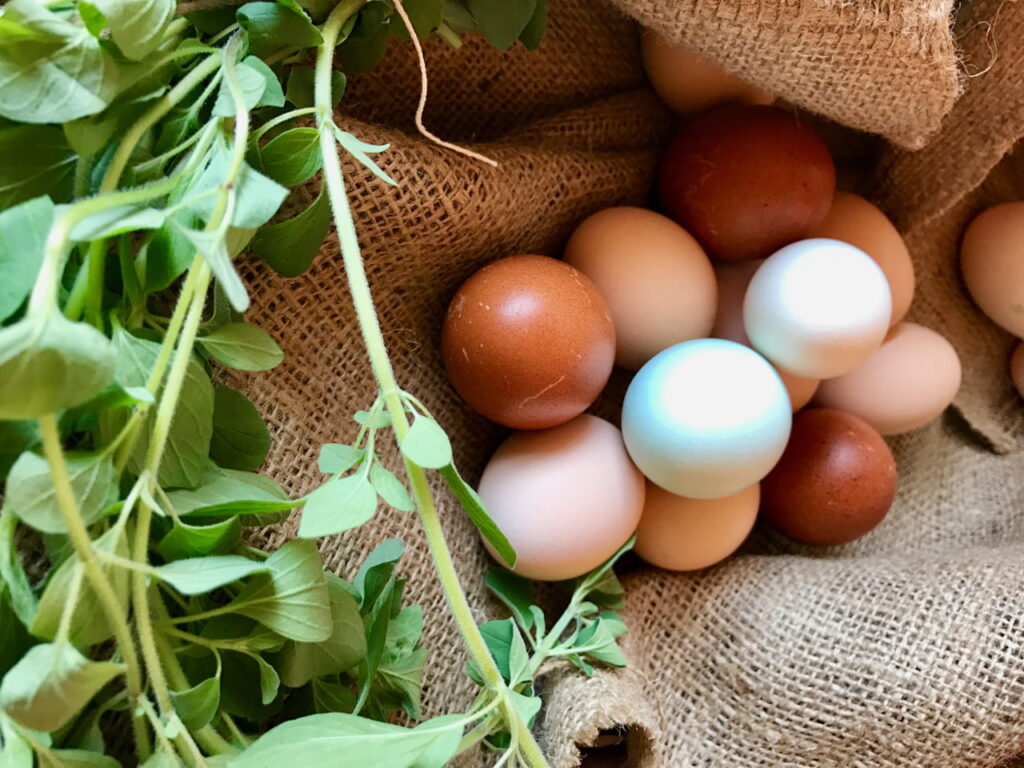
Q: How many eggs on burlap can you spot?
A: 15